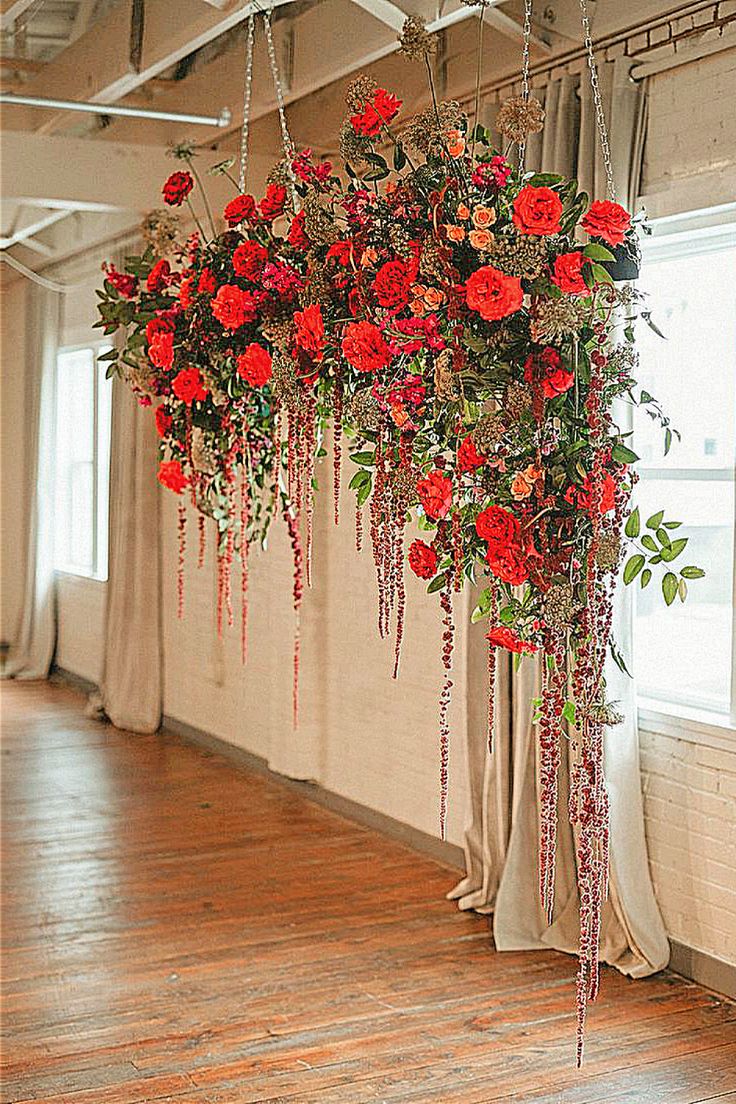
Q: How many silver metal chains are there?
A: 4